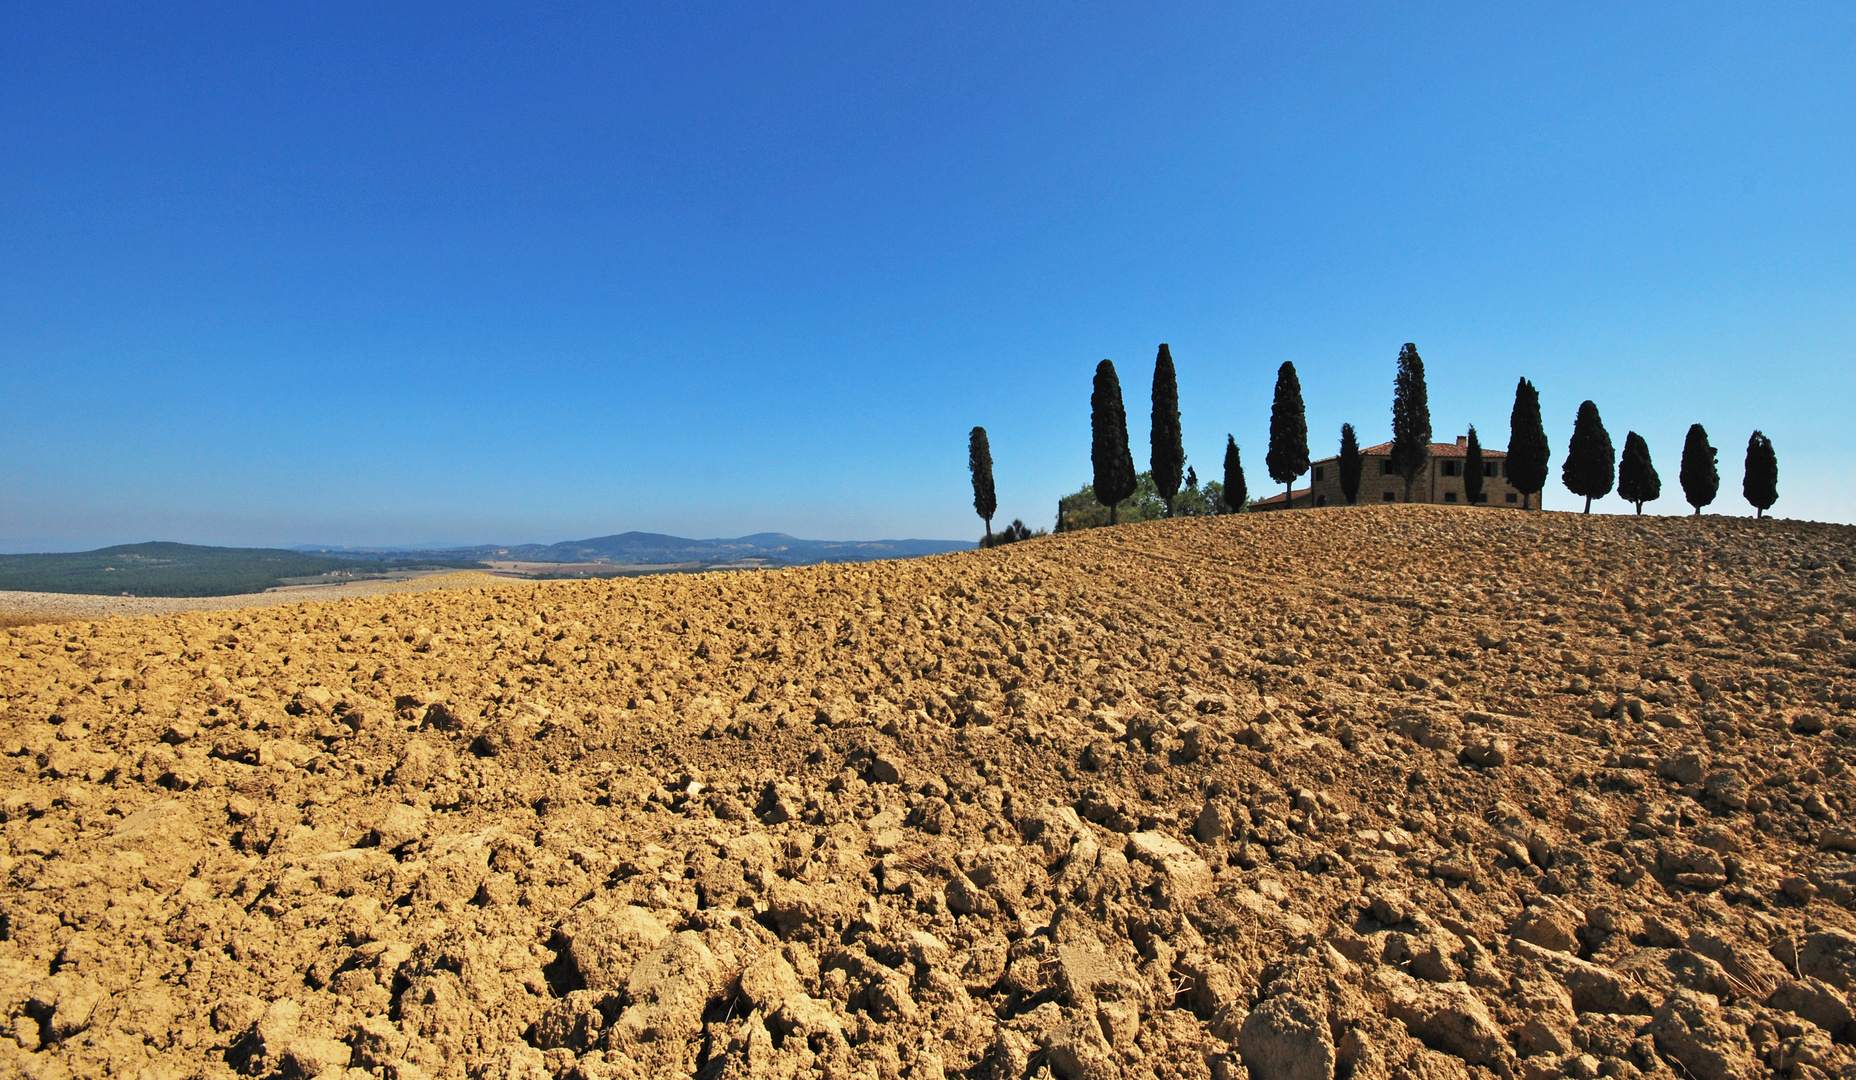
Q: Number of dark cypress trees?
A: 13